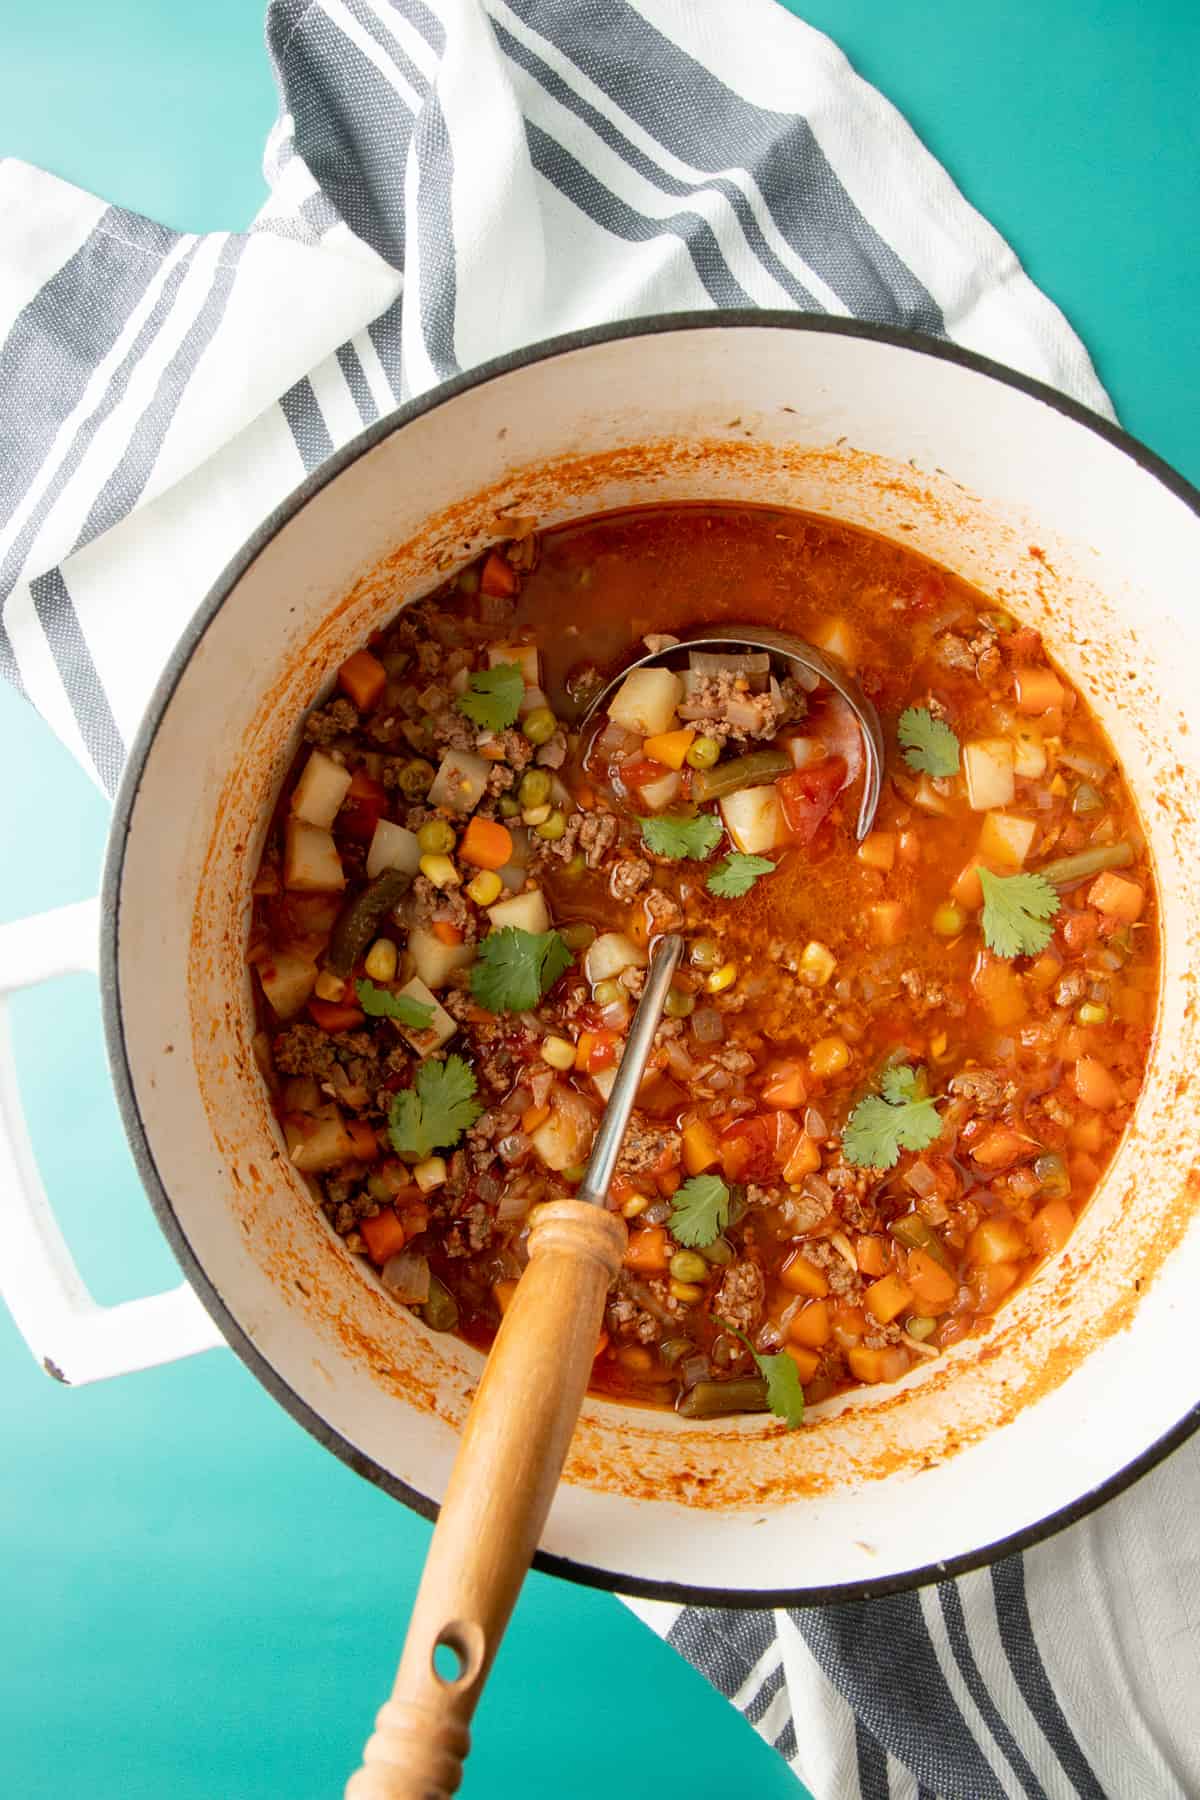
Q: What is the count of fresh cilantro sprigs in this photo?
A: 11